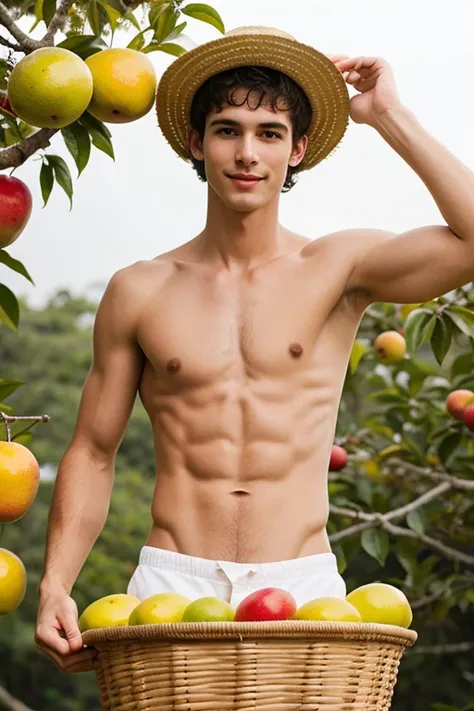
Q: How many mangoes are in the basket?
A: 6